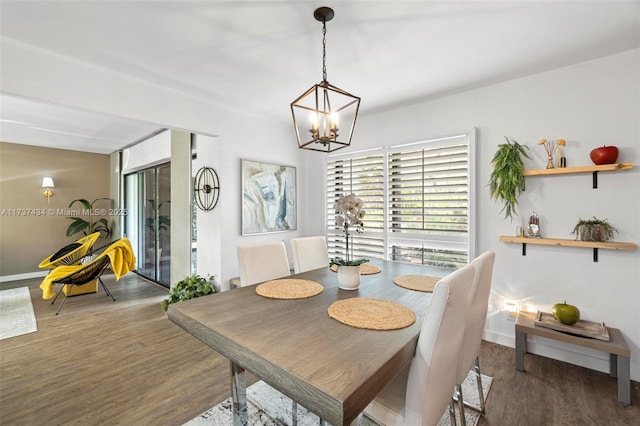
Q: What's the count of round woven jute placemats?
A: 4